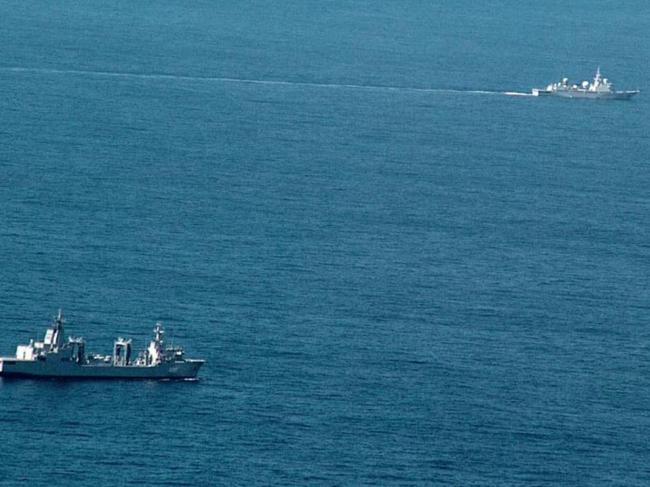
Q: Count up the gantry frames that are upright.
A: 2